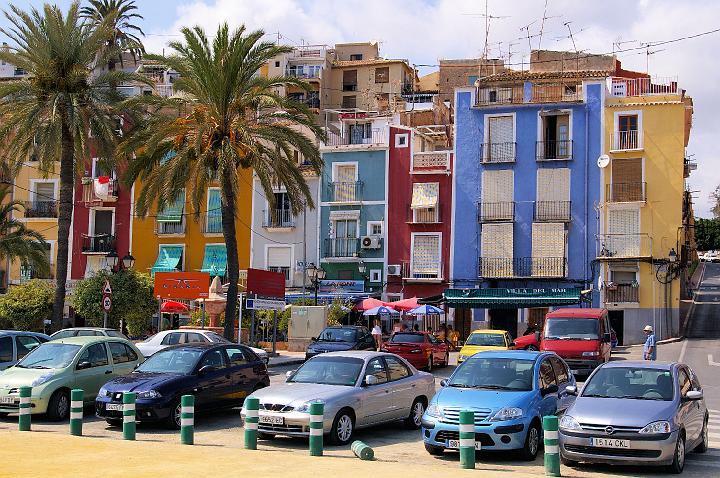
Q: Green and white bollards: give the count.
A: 9